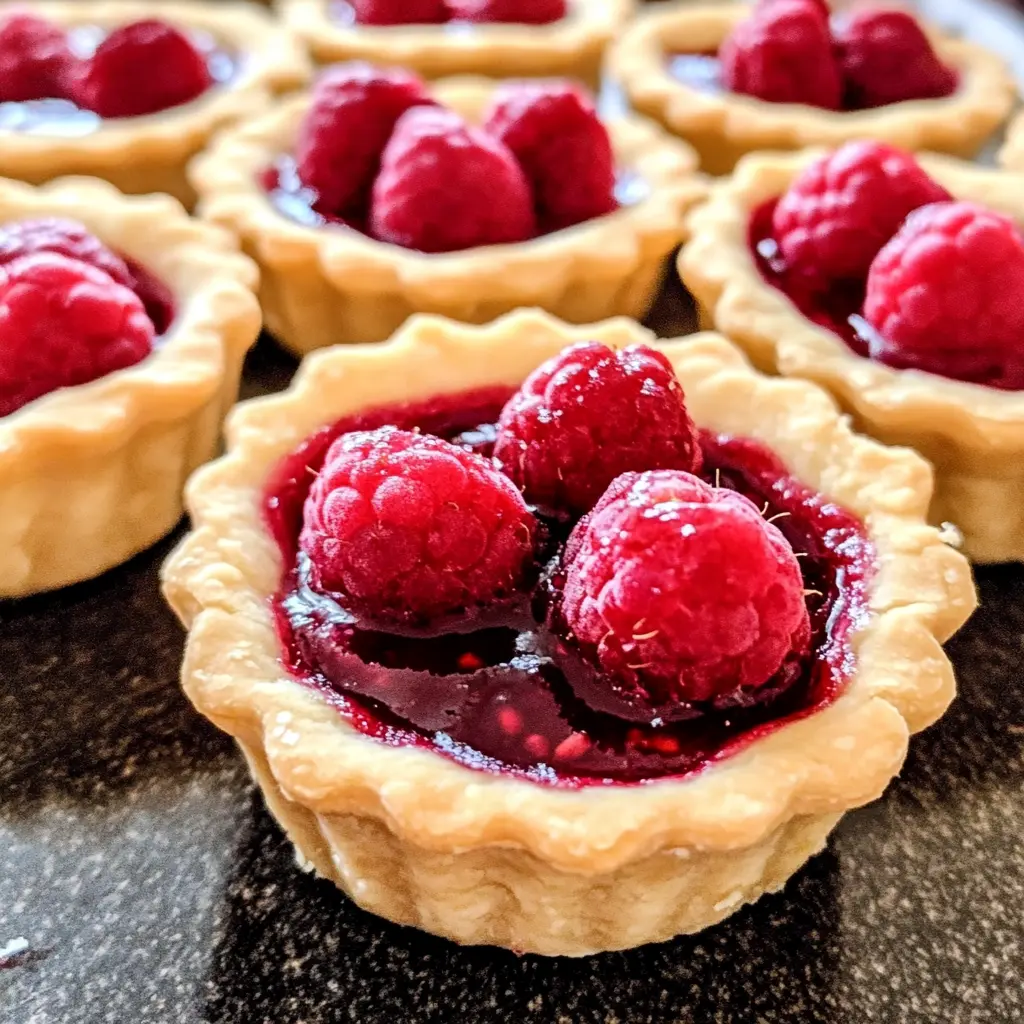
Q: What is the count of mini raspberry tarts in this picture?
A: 7